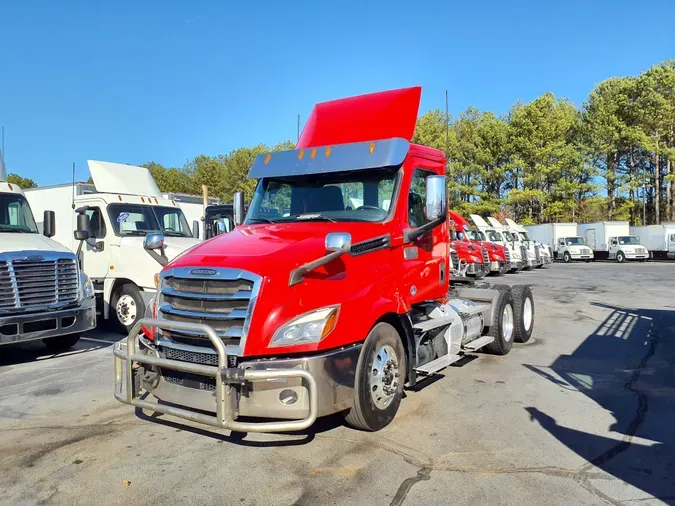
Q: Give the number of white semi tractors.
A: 5